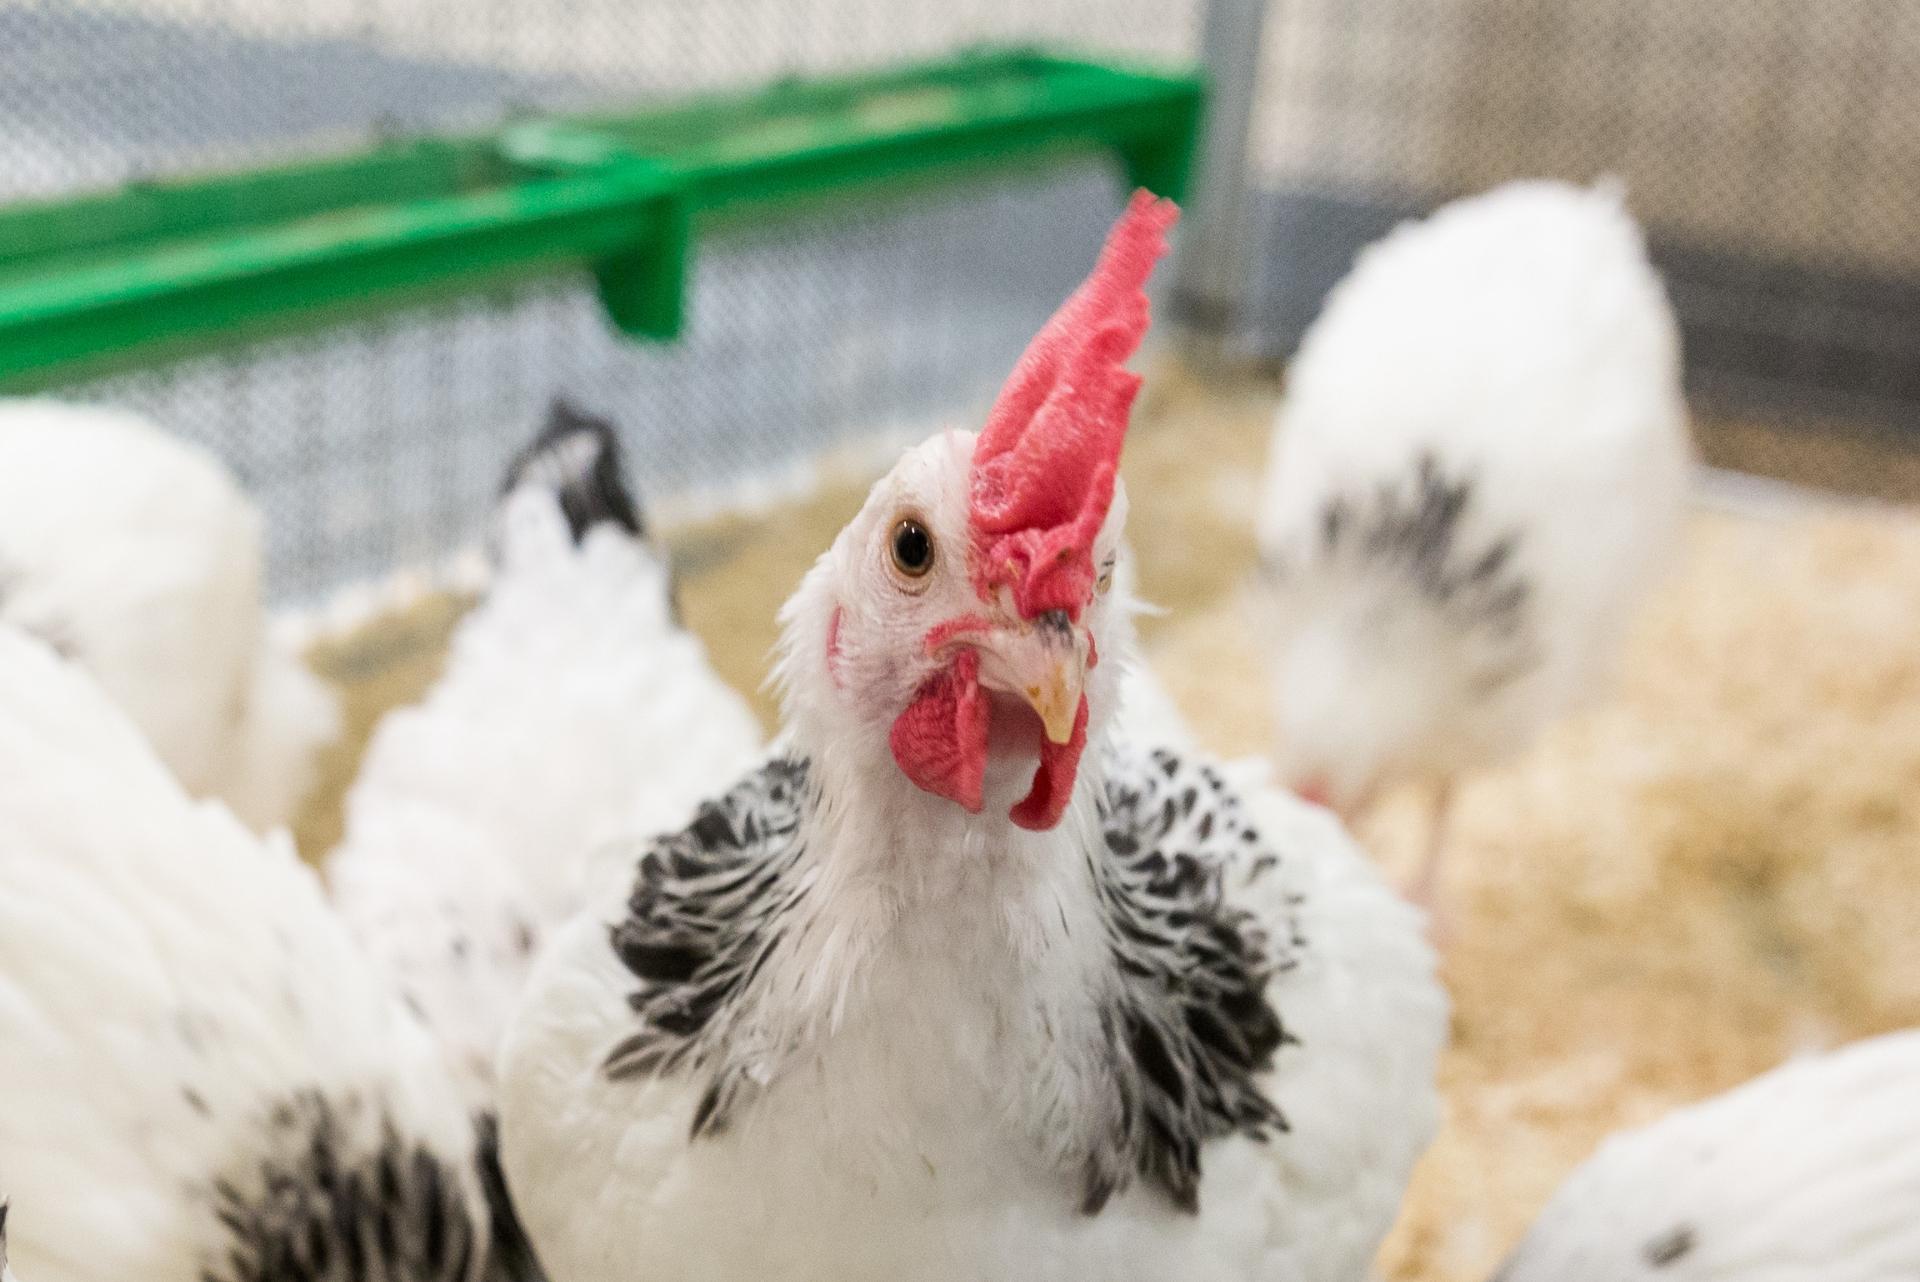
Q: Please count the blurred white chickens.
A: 5